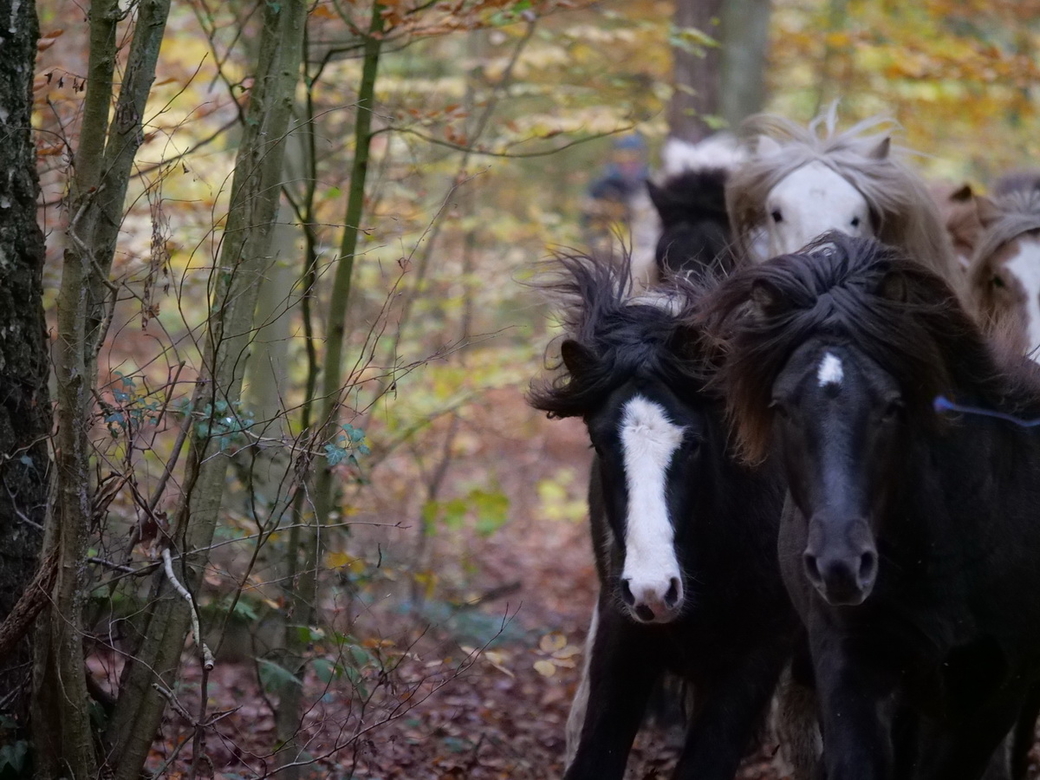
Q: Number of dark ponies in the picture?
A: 3